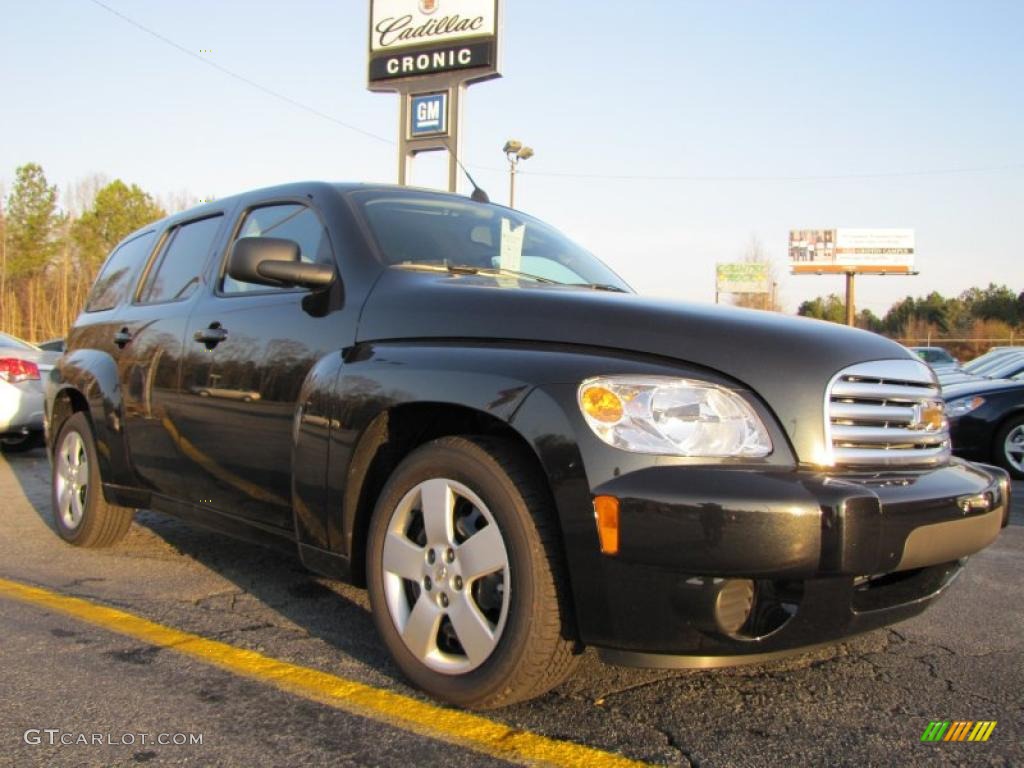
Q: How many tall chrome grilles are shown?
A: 1